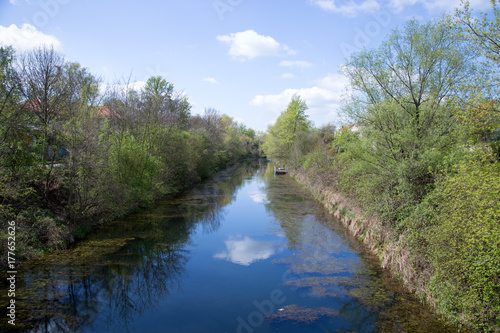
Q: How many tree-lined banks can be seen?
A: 2